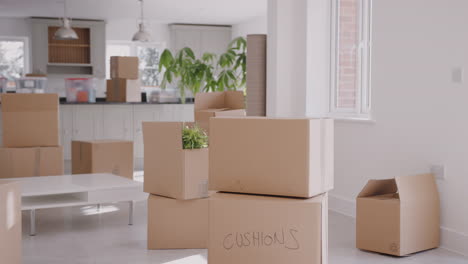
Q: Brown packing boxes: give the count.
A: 12